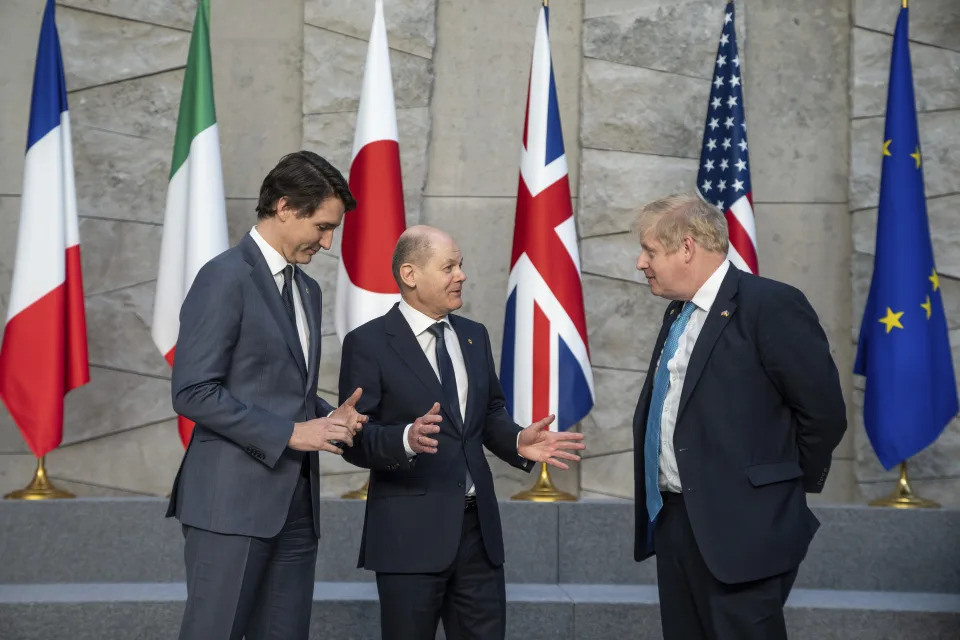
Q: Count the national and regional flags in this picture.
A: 6